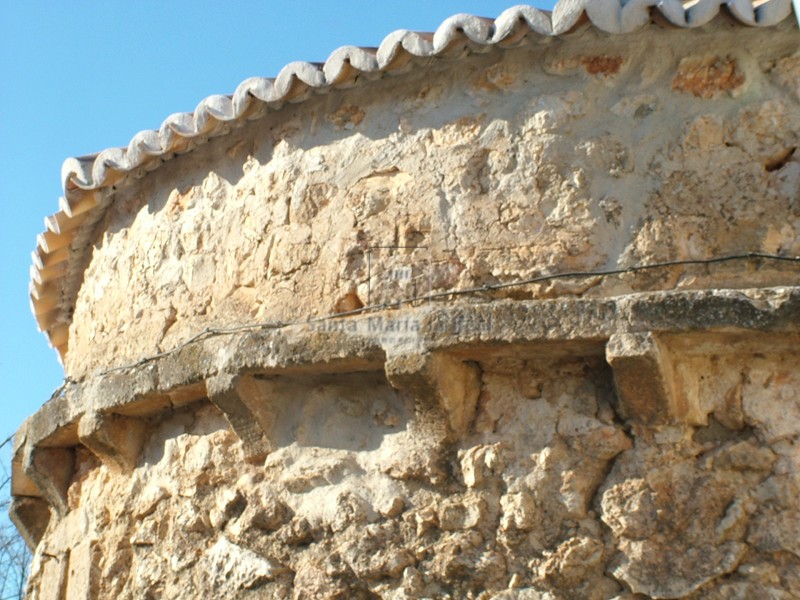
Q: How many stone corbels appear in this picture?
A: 6